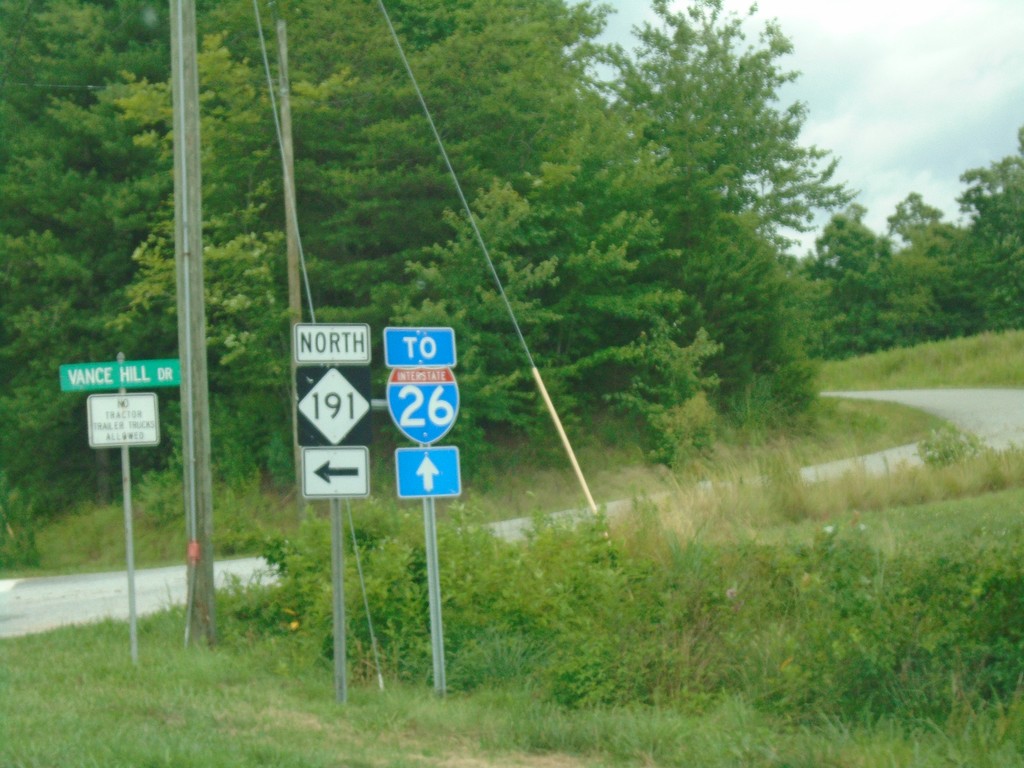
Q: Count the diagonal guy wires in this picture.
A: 2